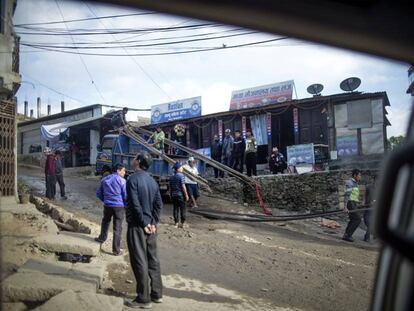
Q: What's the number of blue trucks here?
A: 1